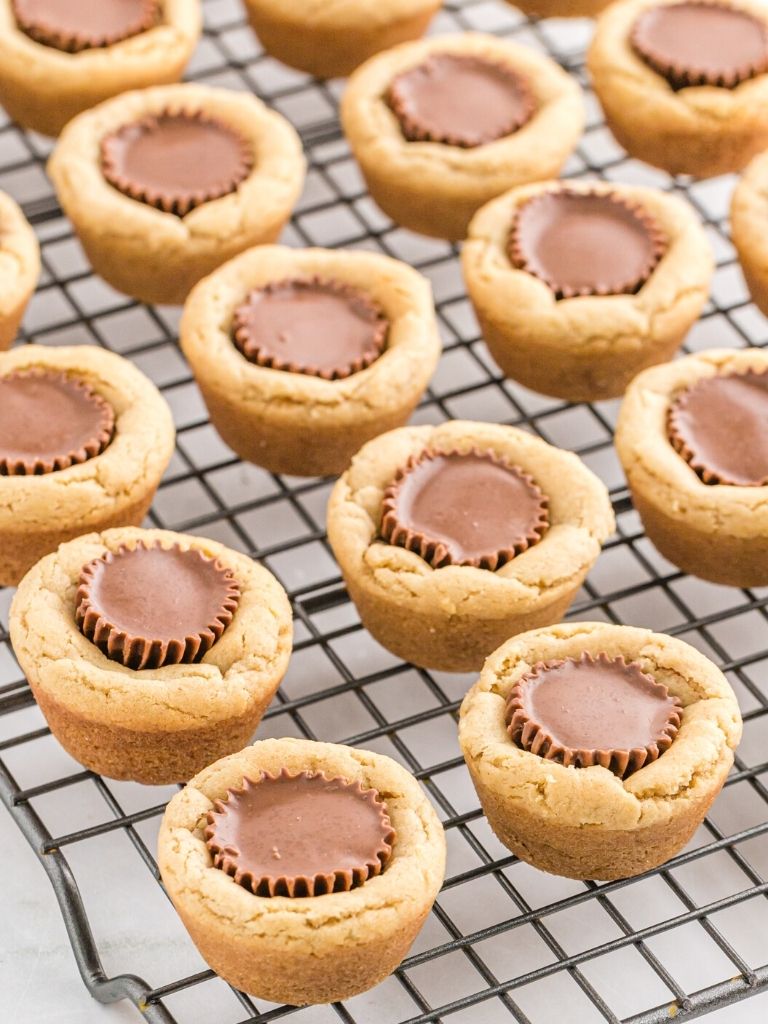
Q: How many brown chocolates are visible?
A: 12